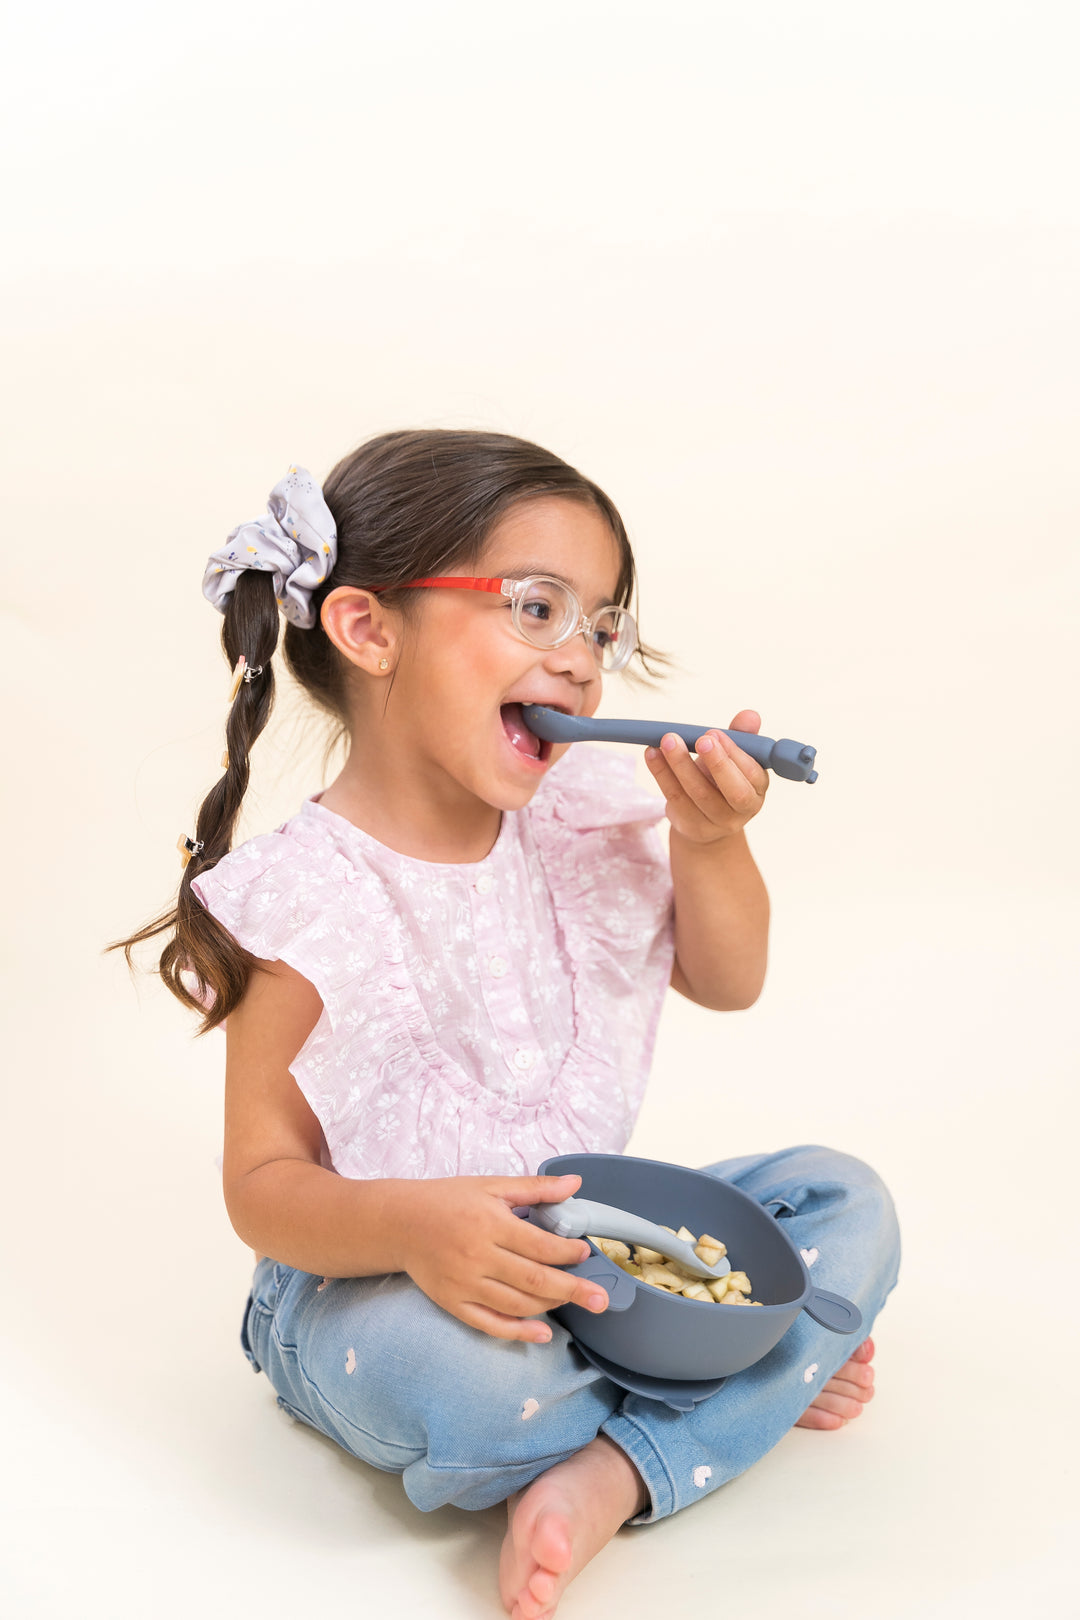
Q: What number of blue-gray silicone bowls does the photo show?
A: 1